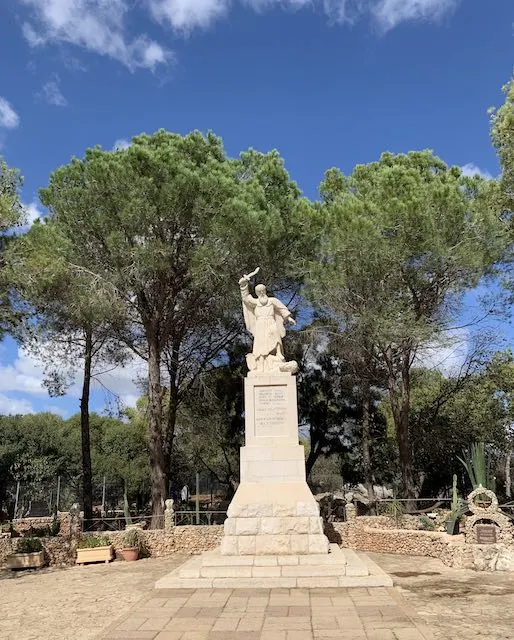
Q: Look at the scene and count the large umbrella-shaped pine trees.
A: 2